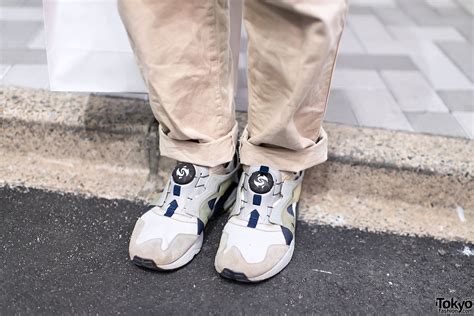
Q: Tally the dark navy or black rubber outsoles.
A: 2